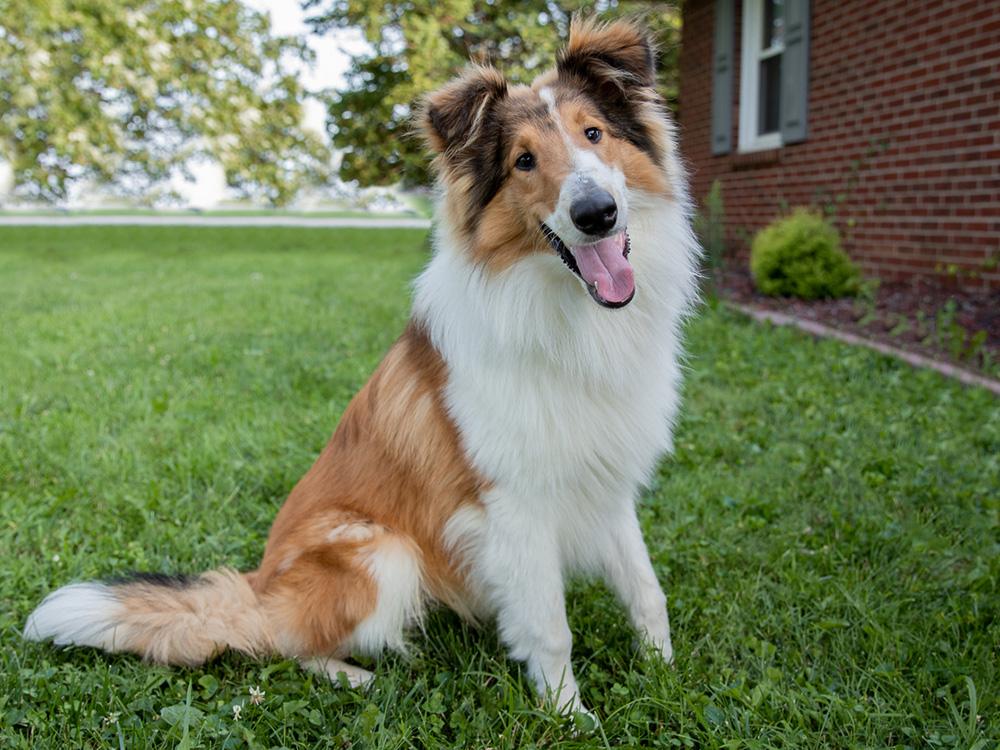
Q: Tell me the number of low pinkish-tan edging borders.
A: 1